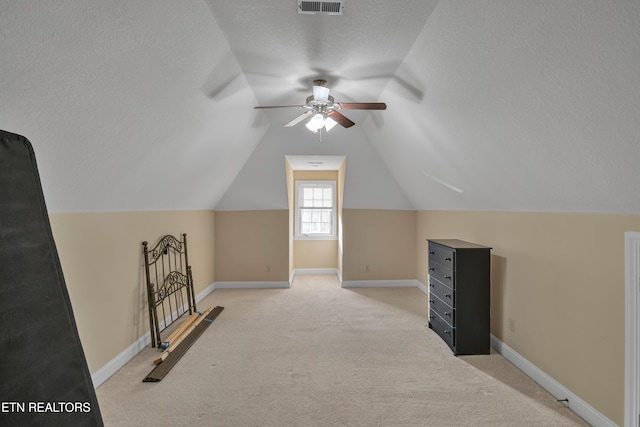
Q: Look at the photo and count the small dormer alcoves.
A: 1